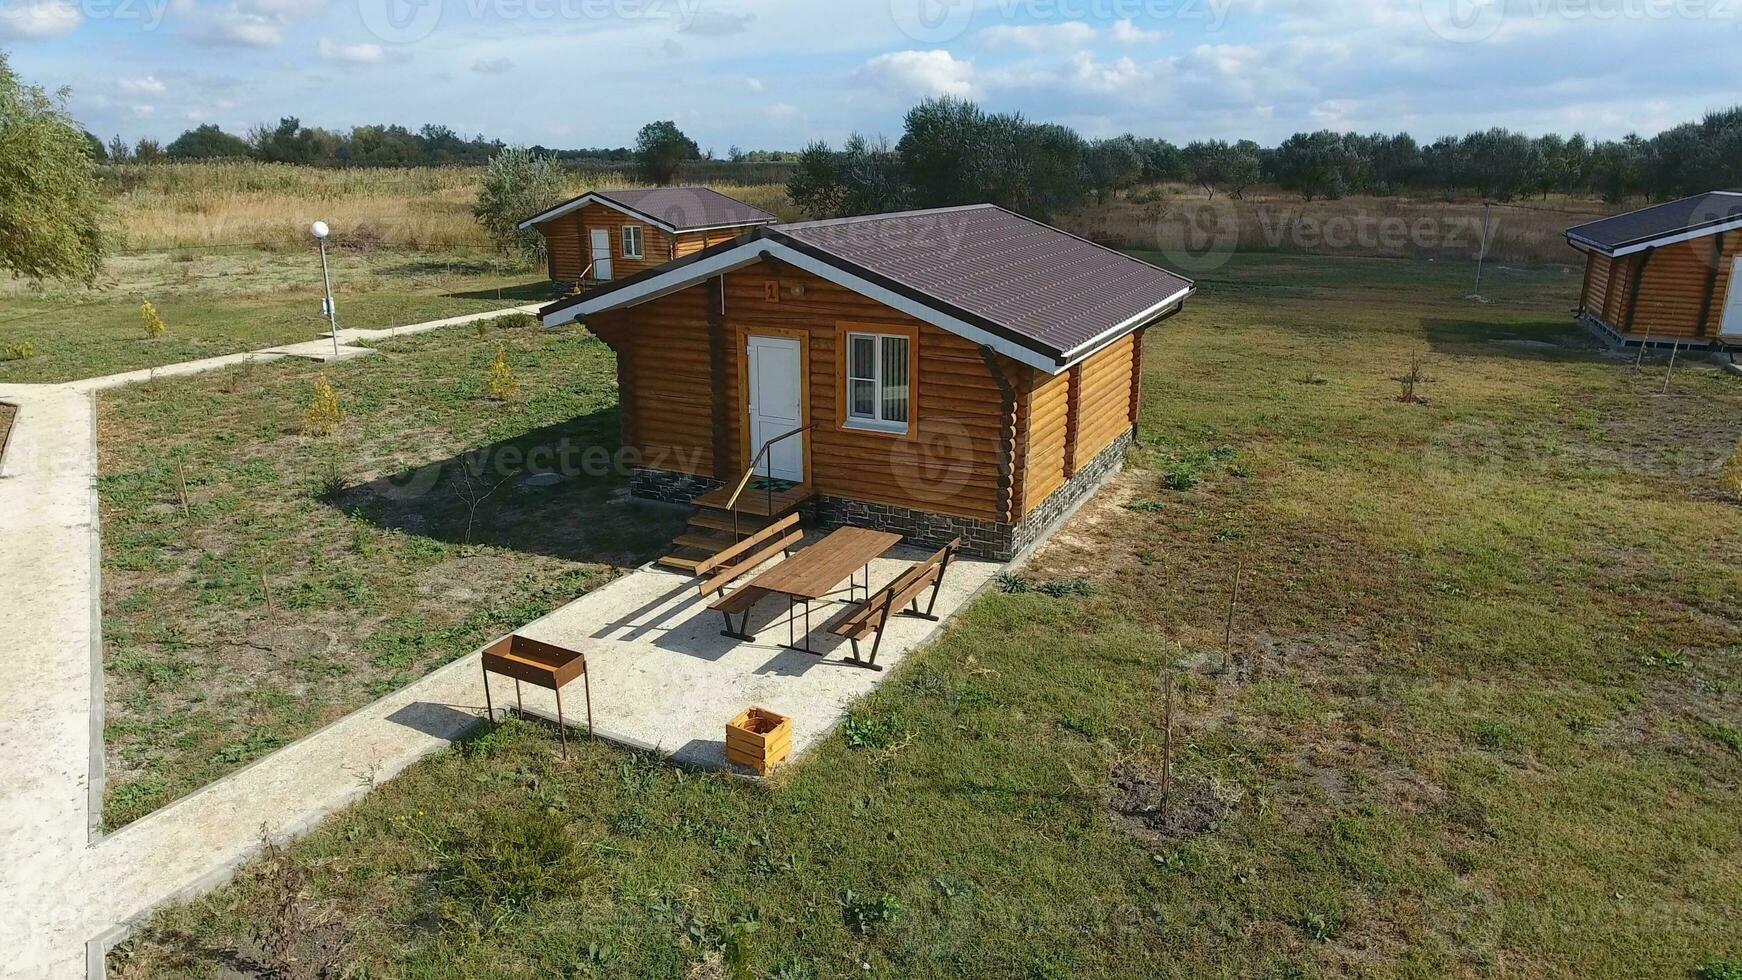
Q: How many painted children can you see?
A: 0